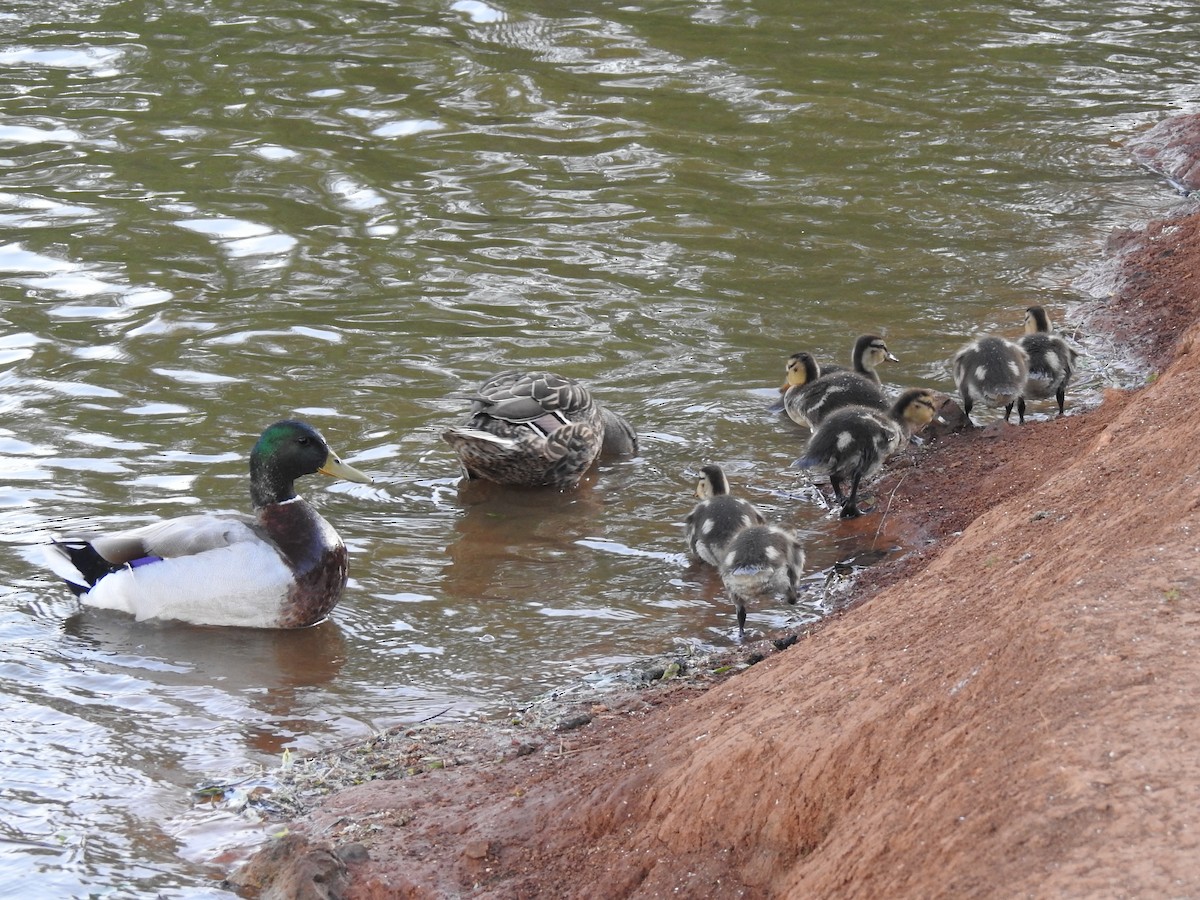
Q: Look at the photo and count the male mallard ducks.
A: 1